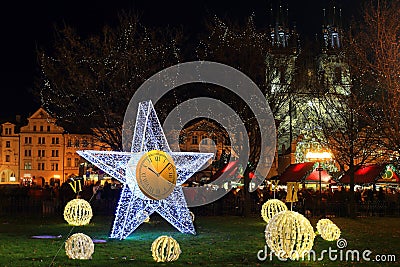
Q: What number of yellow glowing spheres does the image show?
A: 6